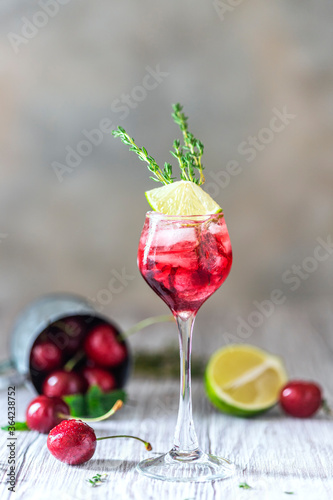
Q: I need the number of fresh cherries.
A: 8